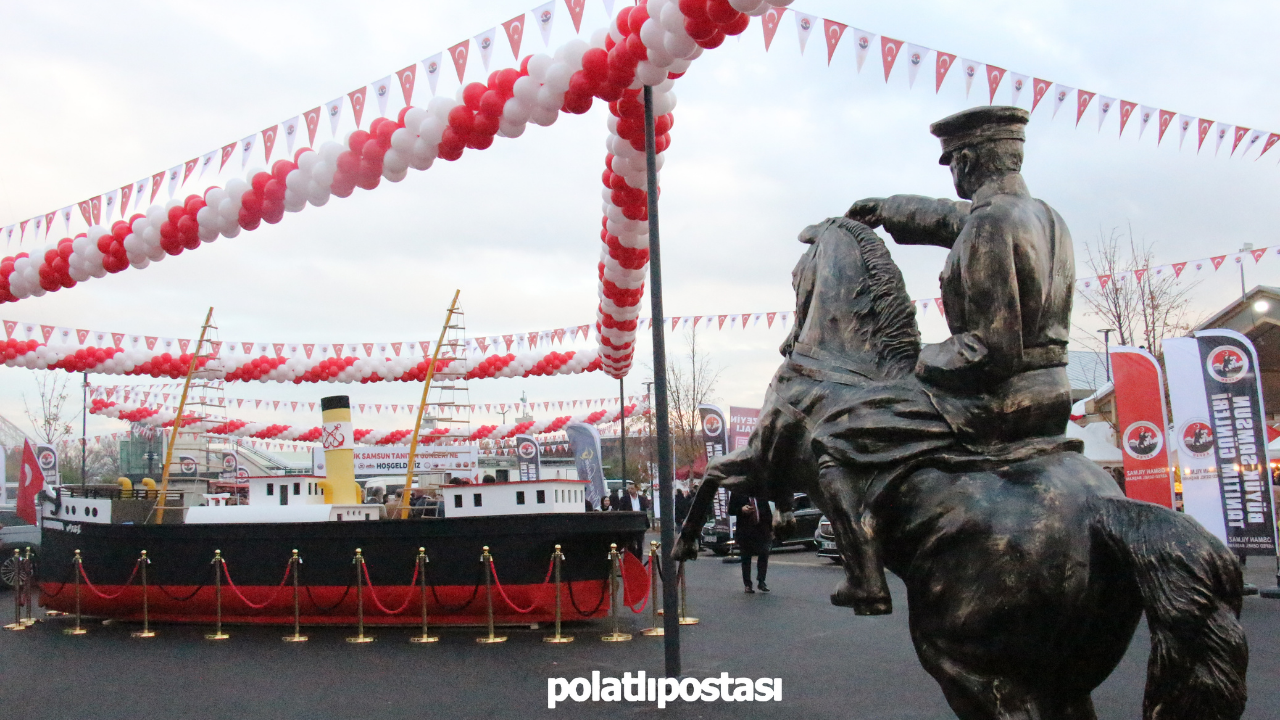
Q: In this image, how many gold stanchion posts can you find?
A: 13